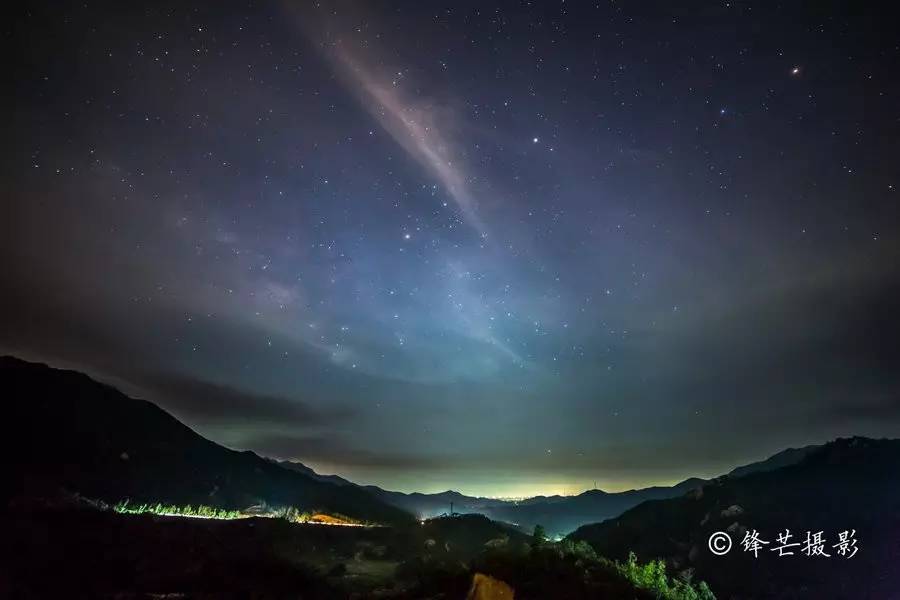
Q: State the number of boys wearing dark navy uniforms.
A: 0